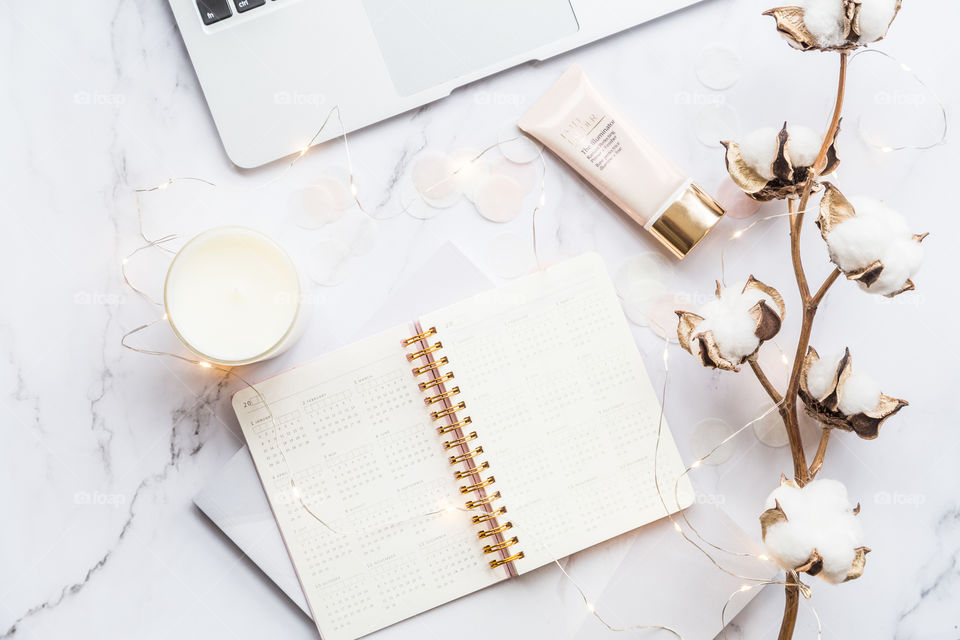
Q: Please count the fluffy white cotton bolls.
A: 6